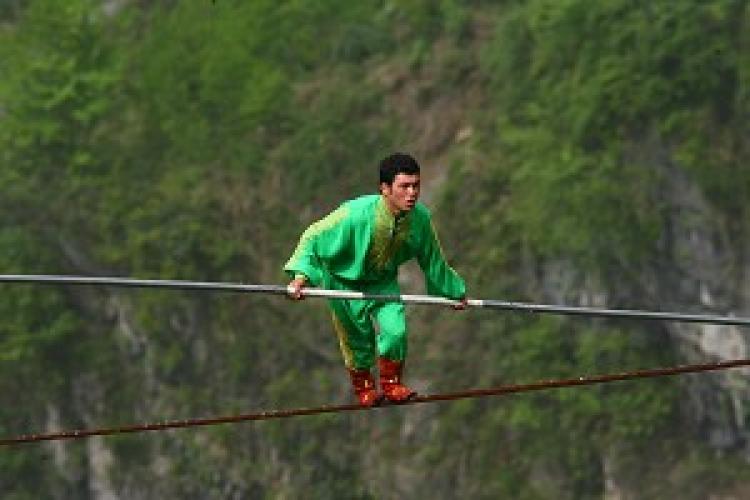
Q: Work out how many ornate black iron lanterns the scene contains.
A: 0